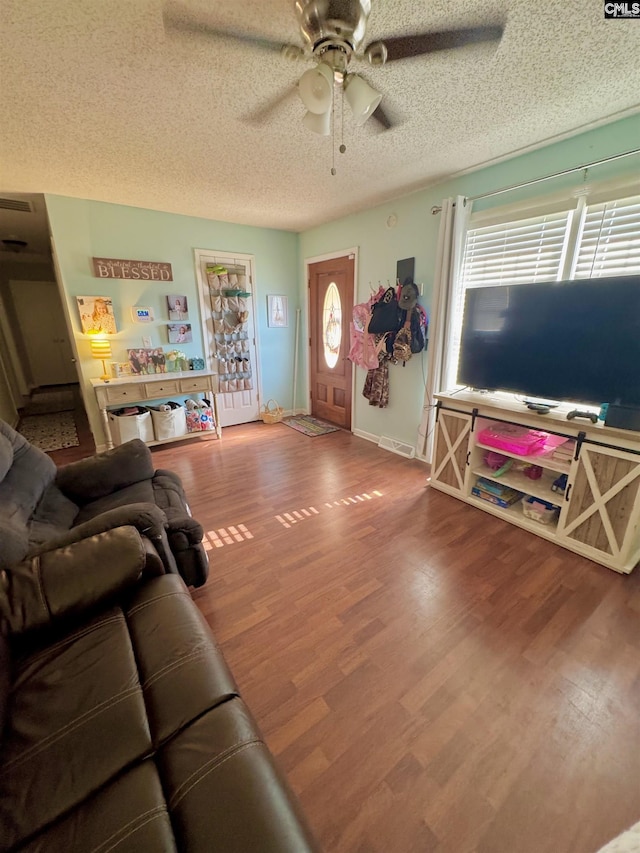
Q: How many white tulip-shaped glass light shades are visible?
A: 3